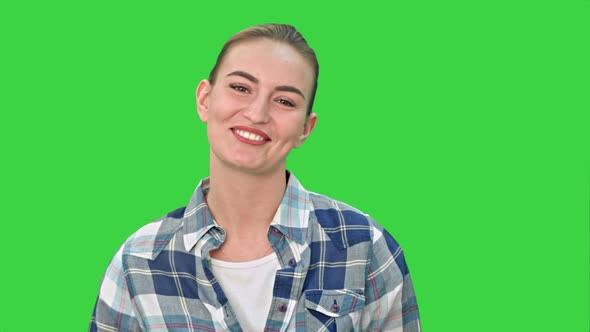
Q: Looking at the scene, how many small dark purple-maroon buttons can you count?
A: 3